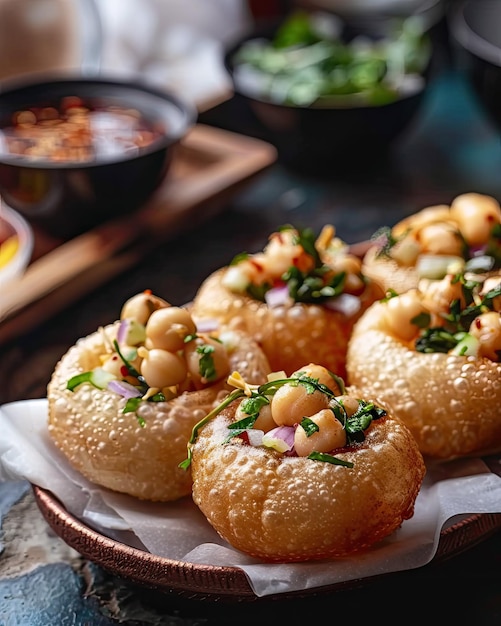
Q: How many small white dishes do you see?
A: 1